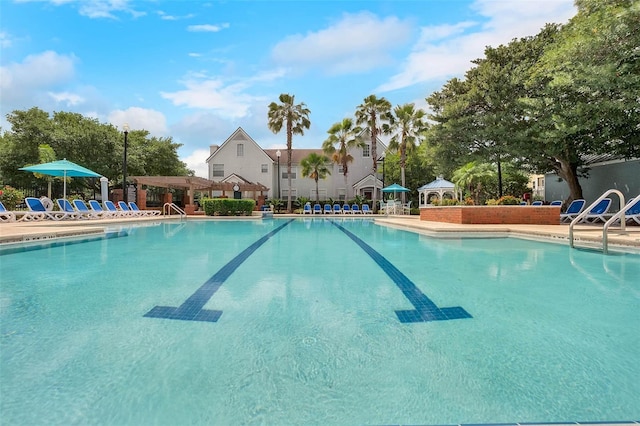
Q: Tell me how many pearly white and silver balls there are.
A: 0